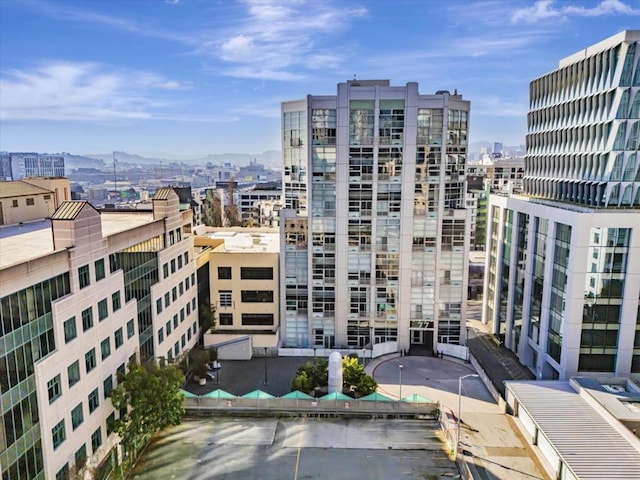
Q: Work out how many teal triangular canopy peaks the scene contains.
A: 7